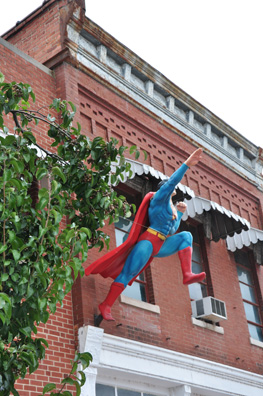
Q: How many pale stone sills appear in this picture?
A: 3